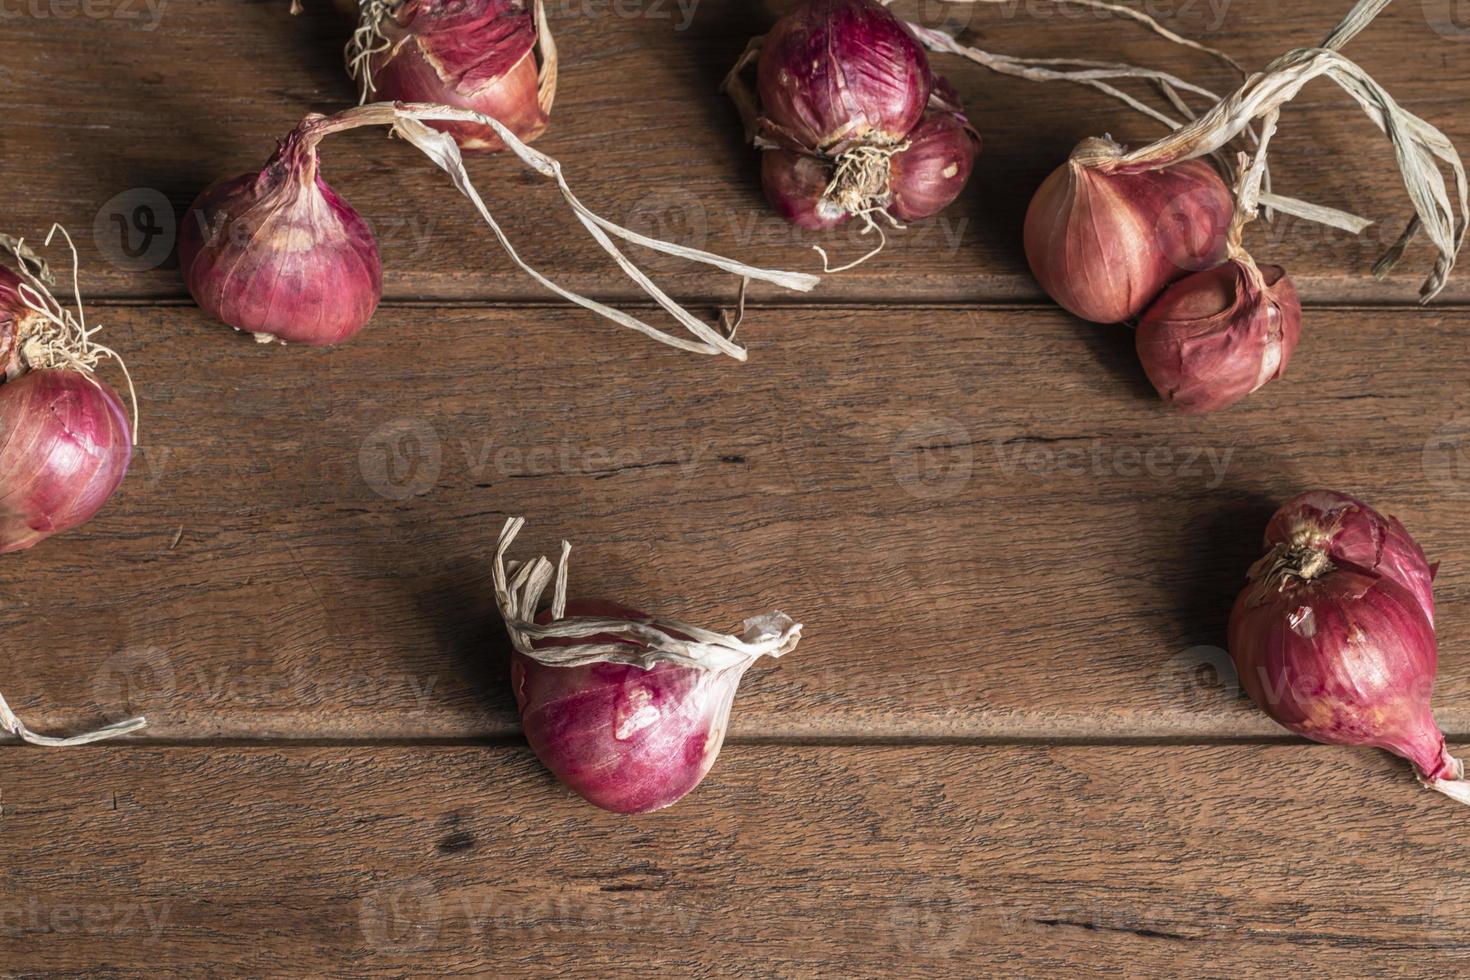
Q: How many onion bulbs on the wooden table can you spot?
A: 12